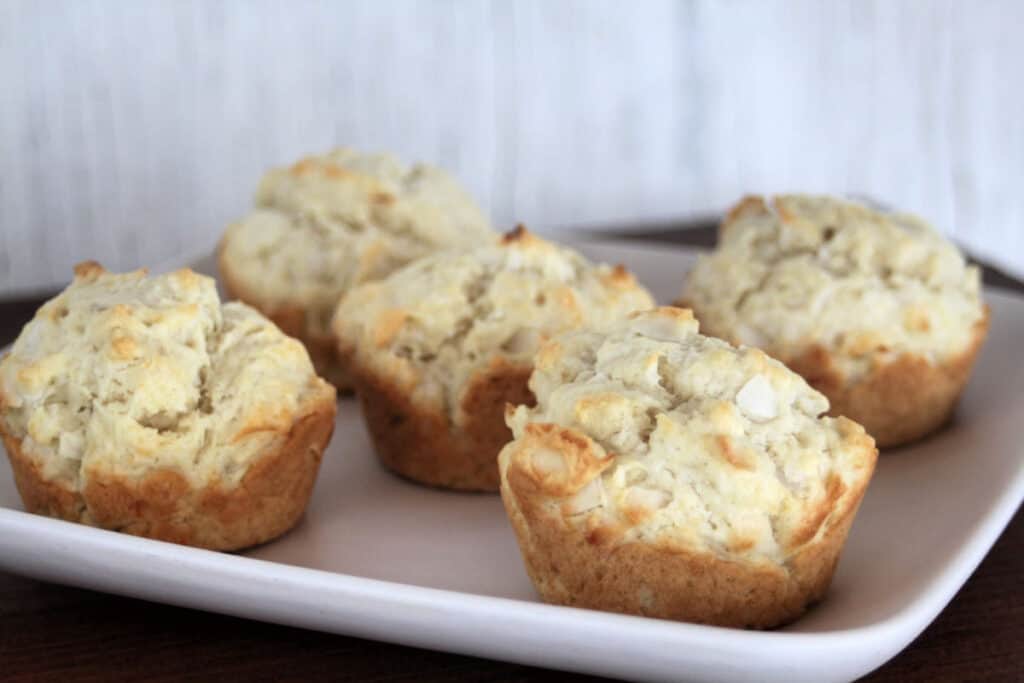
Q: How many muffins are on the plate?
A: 5